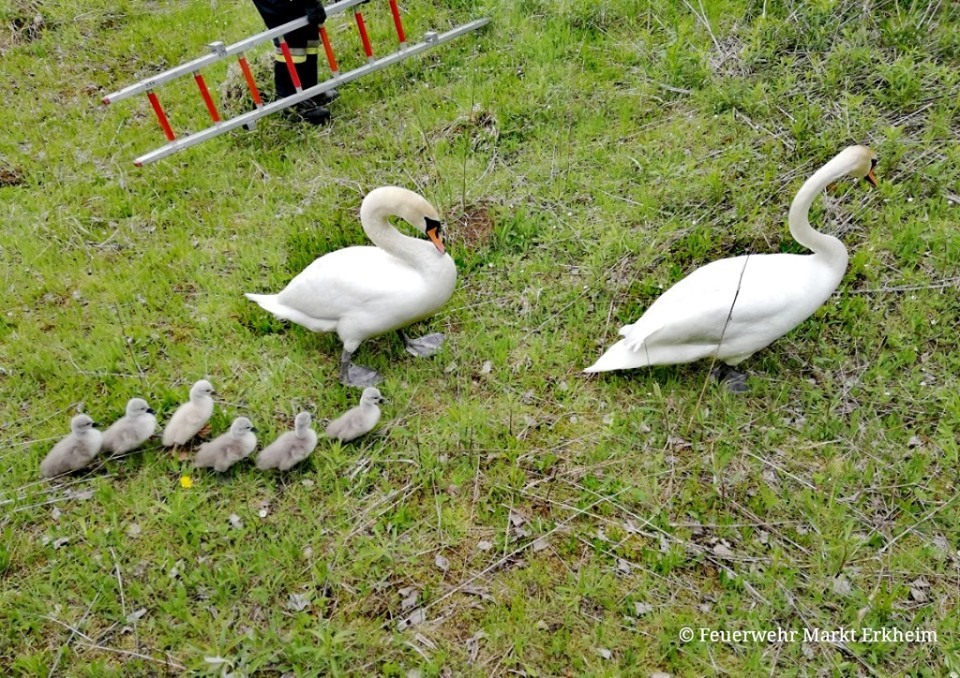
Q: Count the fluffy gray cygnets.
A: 6